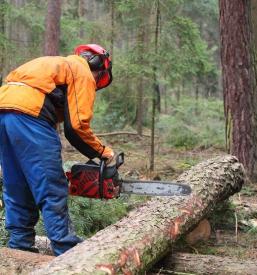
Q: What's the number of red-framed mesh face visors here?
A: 1